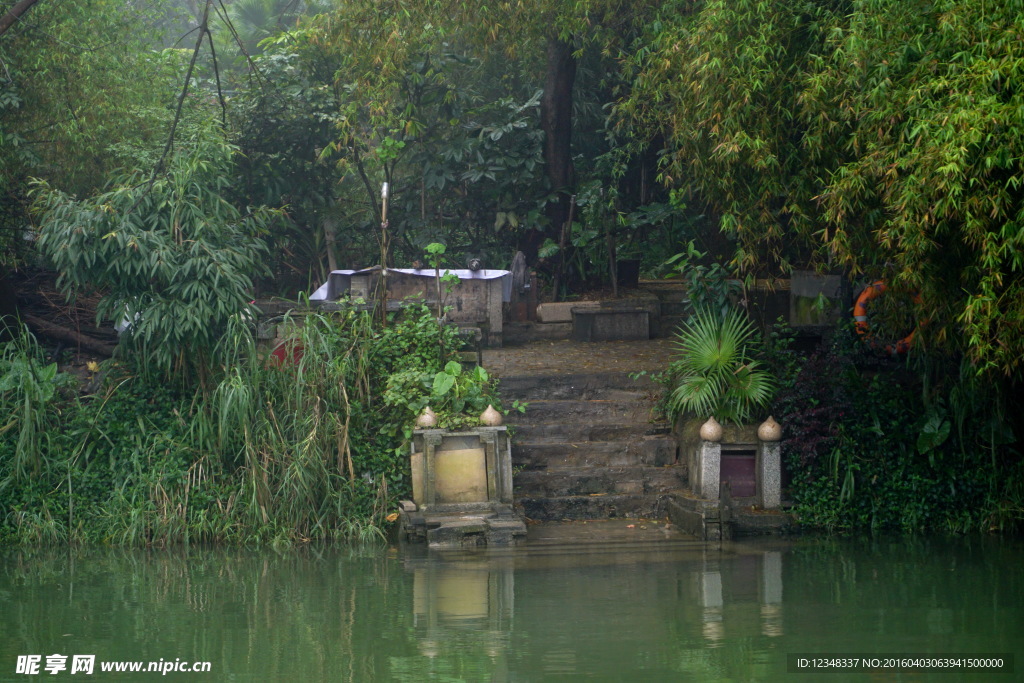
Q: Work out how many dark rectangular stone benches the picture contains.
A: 1